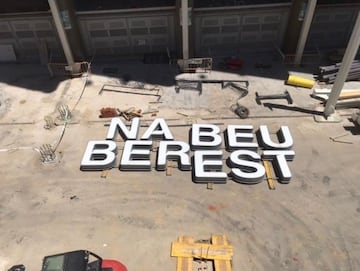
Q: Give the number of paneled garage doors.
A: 4